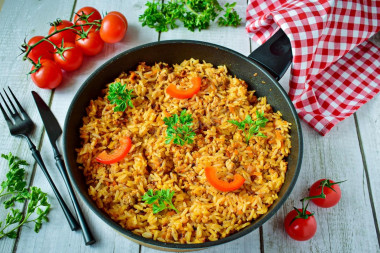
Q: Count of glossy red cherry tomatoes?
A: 9